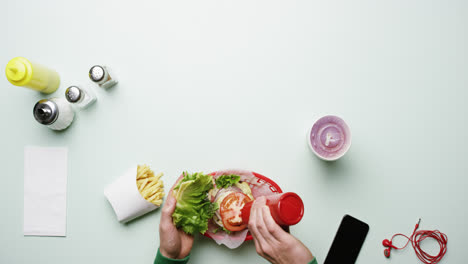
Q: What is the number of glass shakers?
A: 3